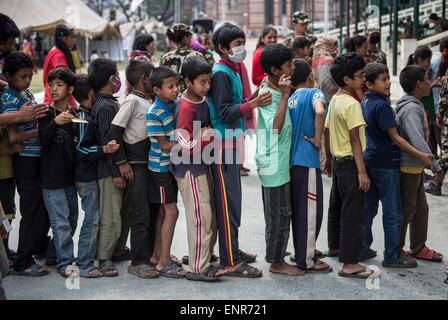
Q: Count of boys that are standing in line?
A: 13